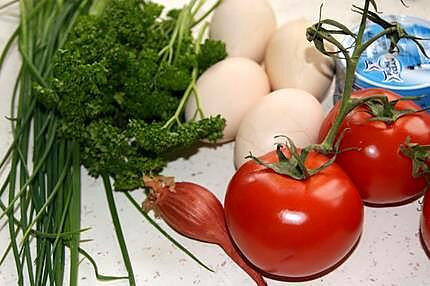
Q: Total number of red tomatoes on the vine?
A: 3